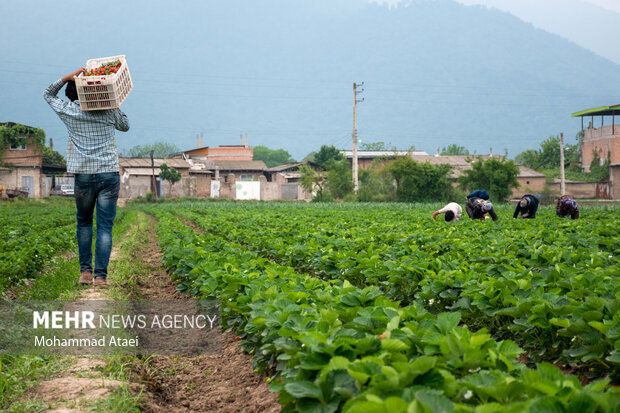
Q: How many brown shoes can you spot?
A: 2